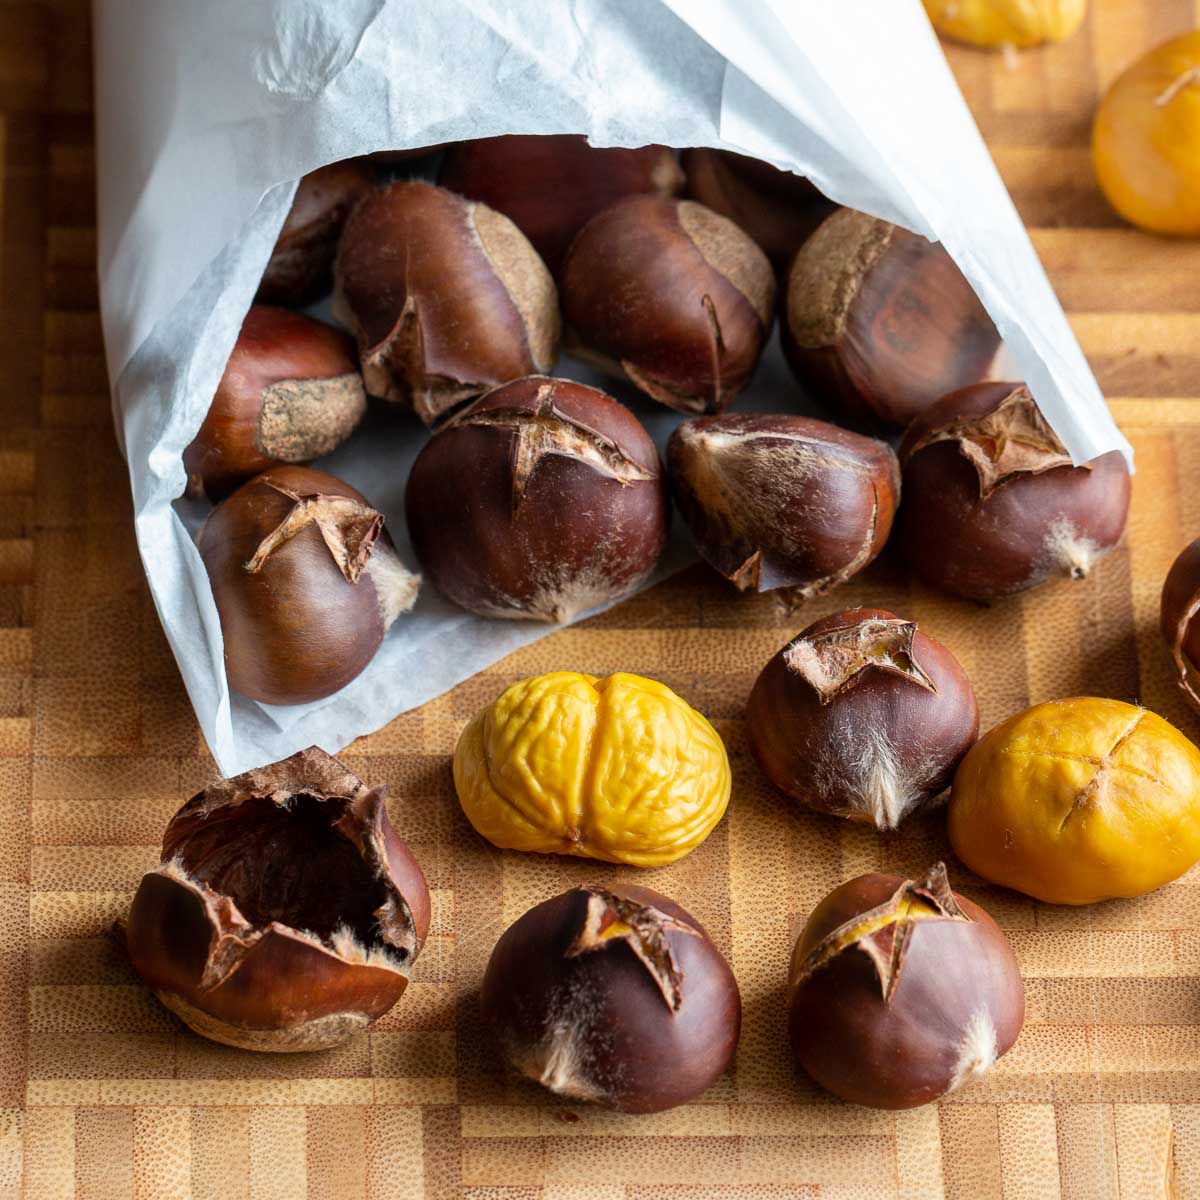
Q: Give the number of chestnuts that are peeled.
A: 4